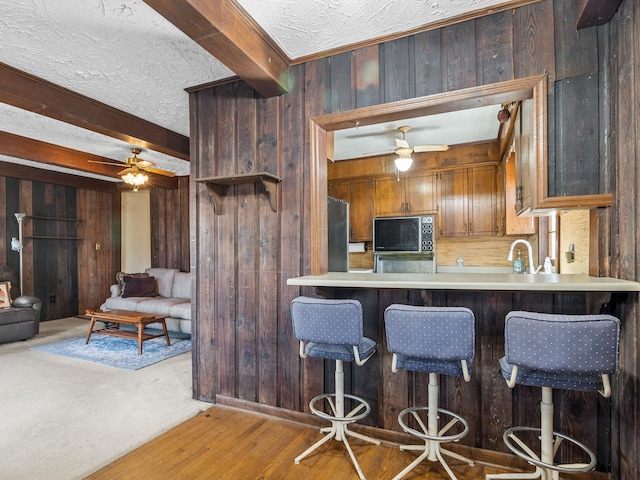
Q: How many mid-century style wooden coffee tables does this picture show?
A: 1